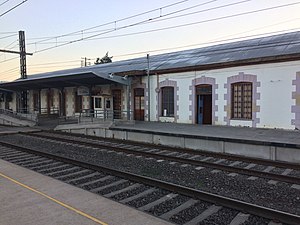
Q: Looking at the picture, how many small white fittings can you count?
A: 2